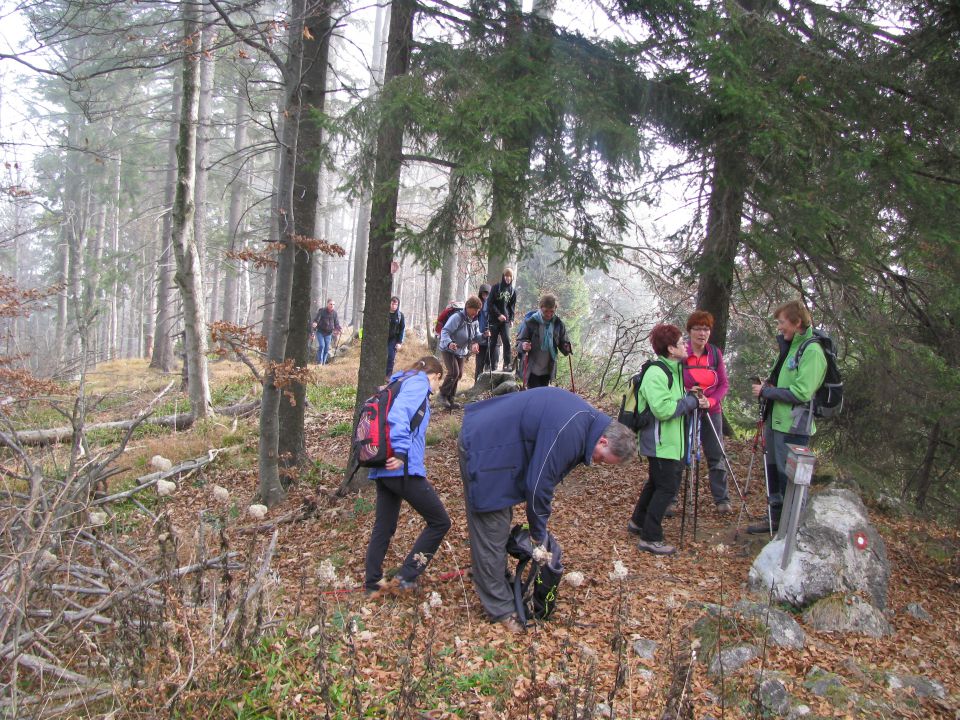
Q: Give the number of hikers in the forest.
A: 11